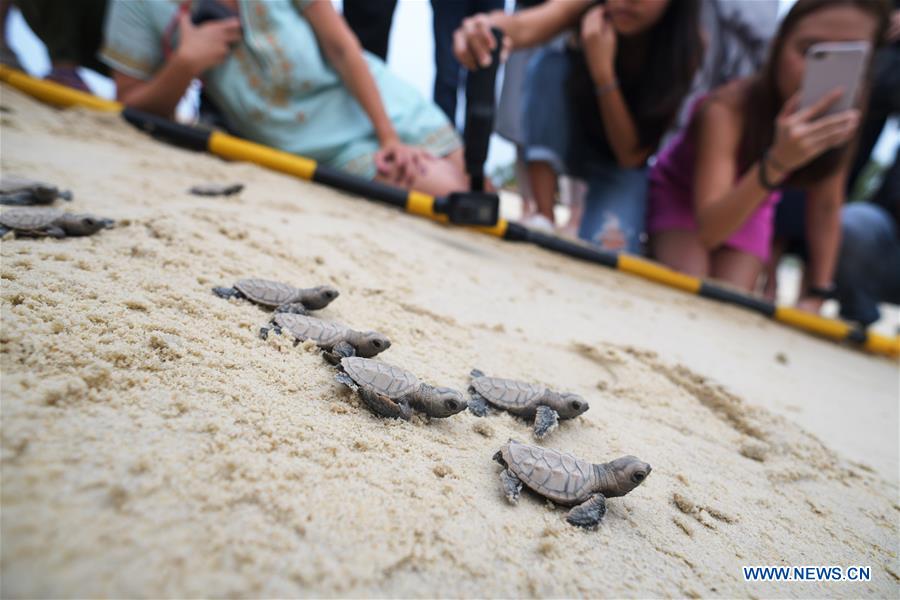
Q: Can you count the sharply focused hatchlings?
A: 5